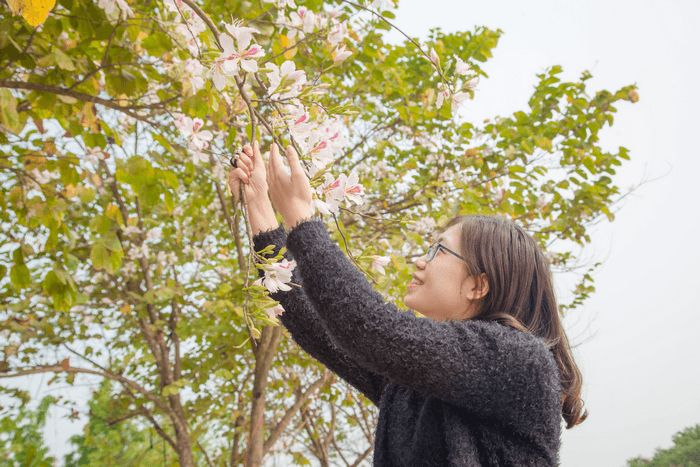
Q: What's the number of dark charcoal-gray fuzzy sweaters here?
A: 1